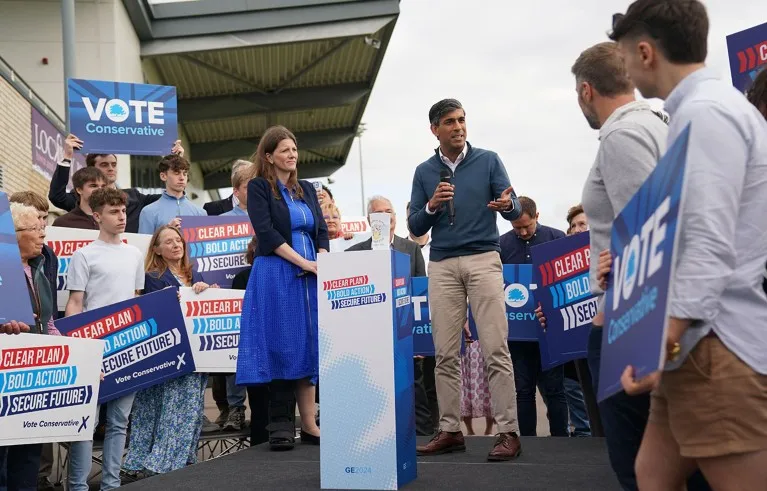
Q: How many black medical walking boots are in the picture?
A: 1